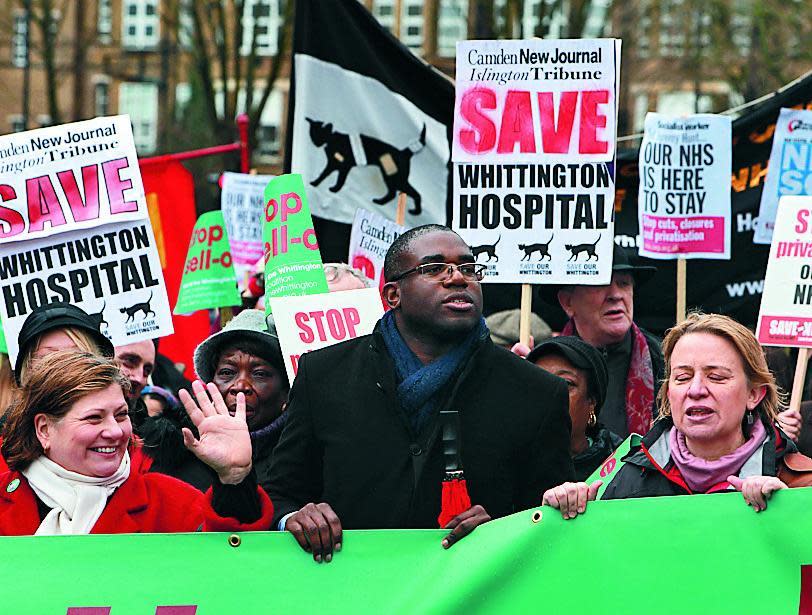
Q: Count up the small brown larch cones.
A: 0